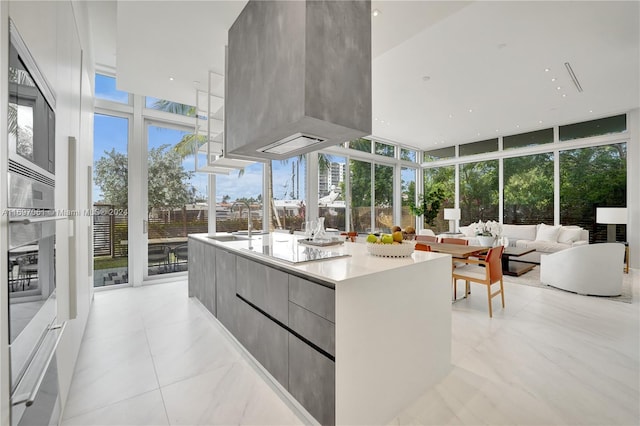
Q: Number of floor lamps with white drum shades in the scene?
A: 2